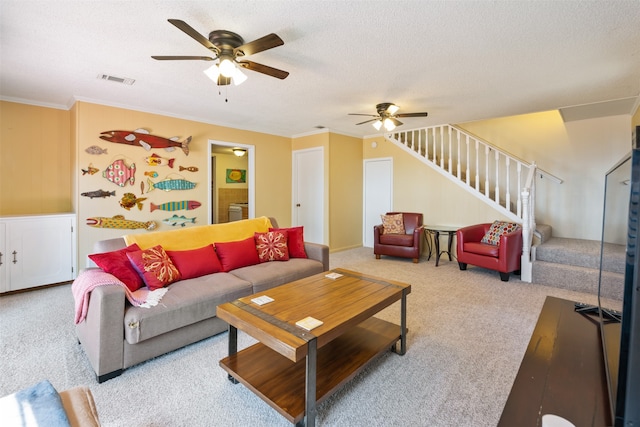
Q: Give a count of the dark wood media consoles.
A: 1